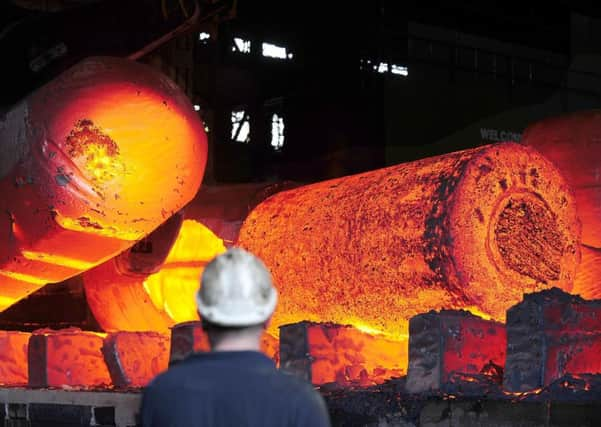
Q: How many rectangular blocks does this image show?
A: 7